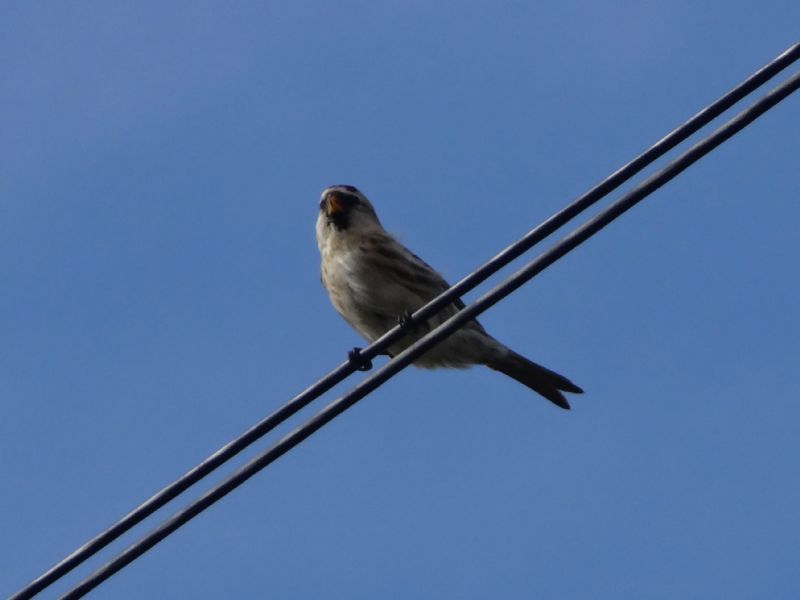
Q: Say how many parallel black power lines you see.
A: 2